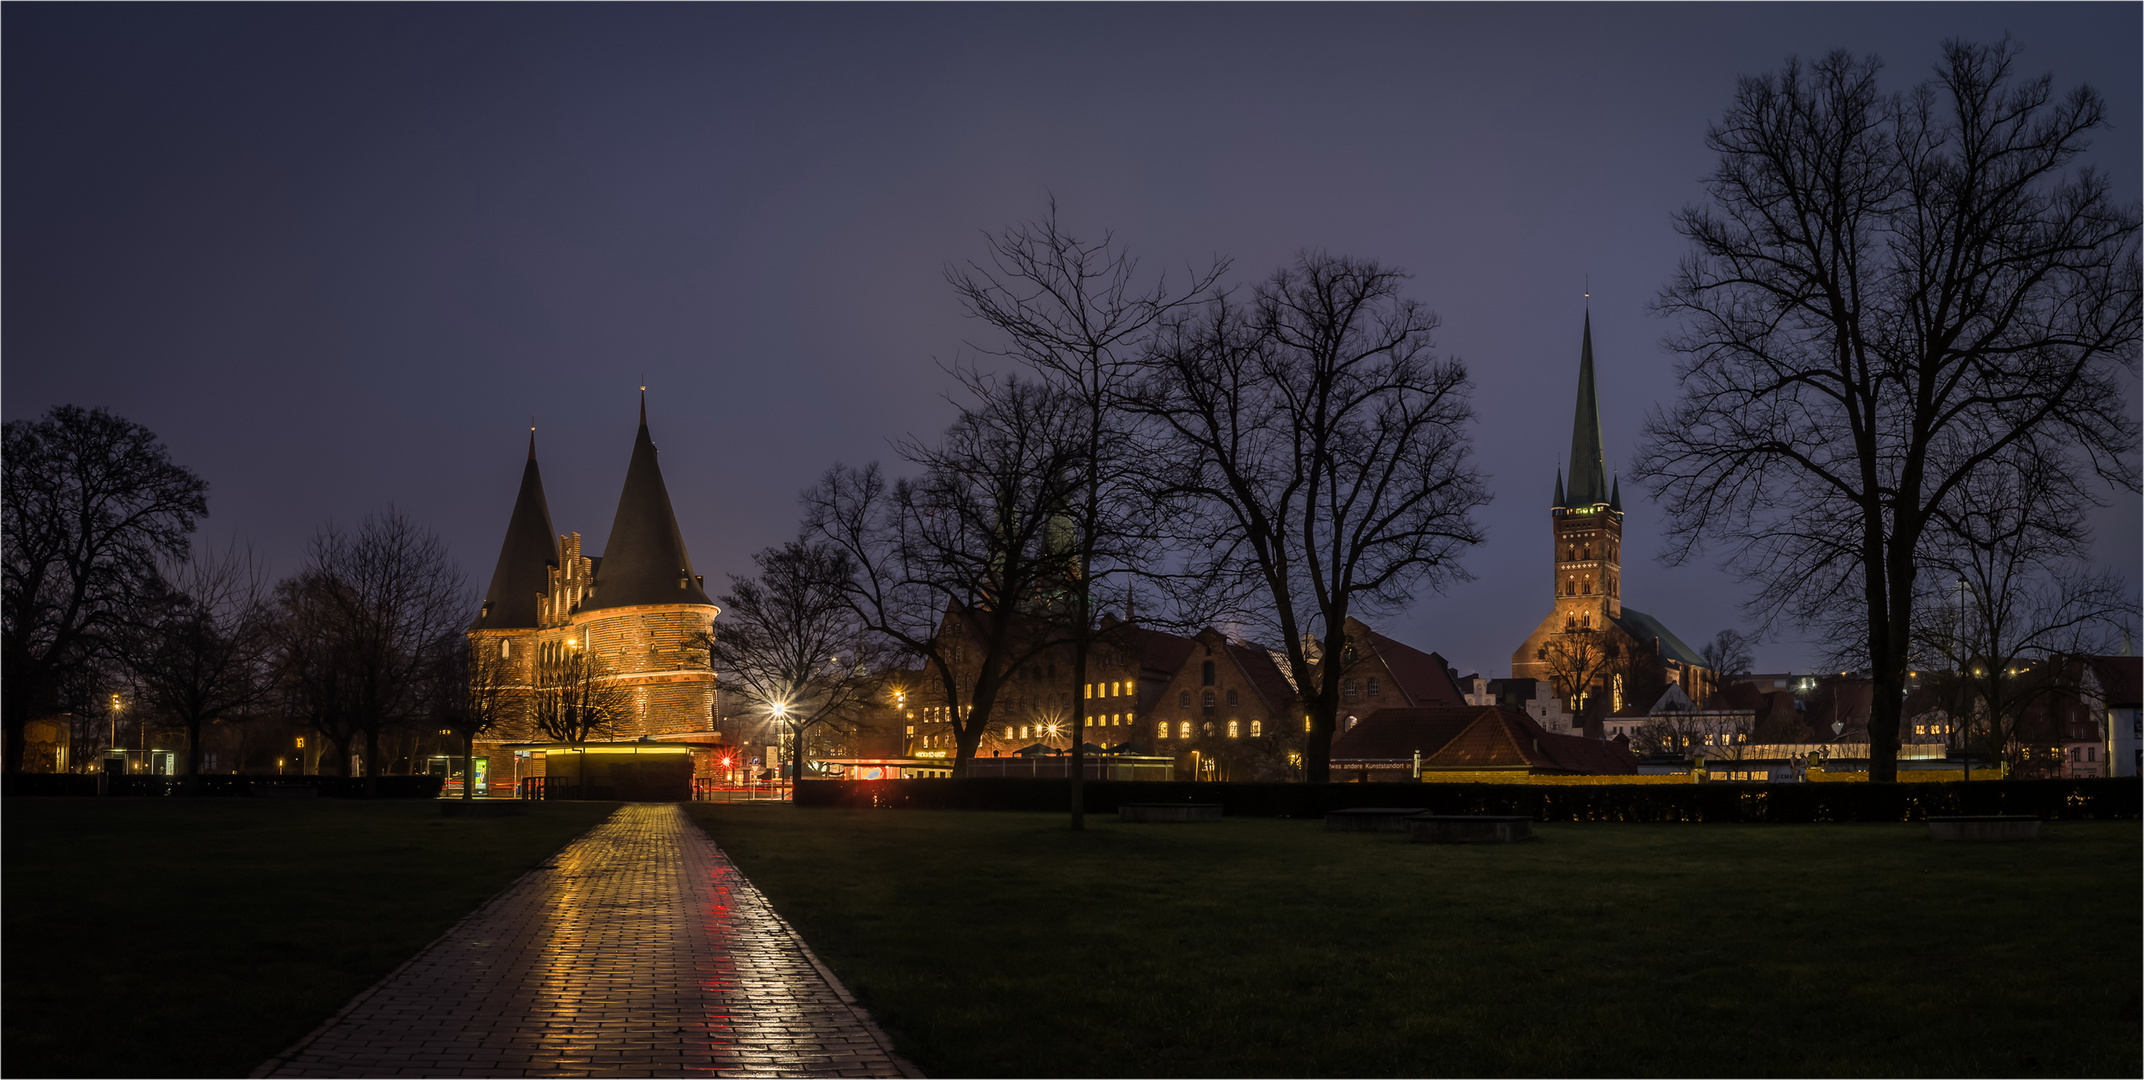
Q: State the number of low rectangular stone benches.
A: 4